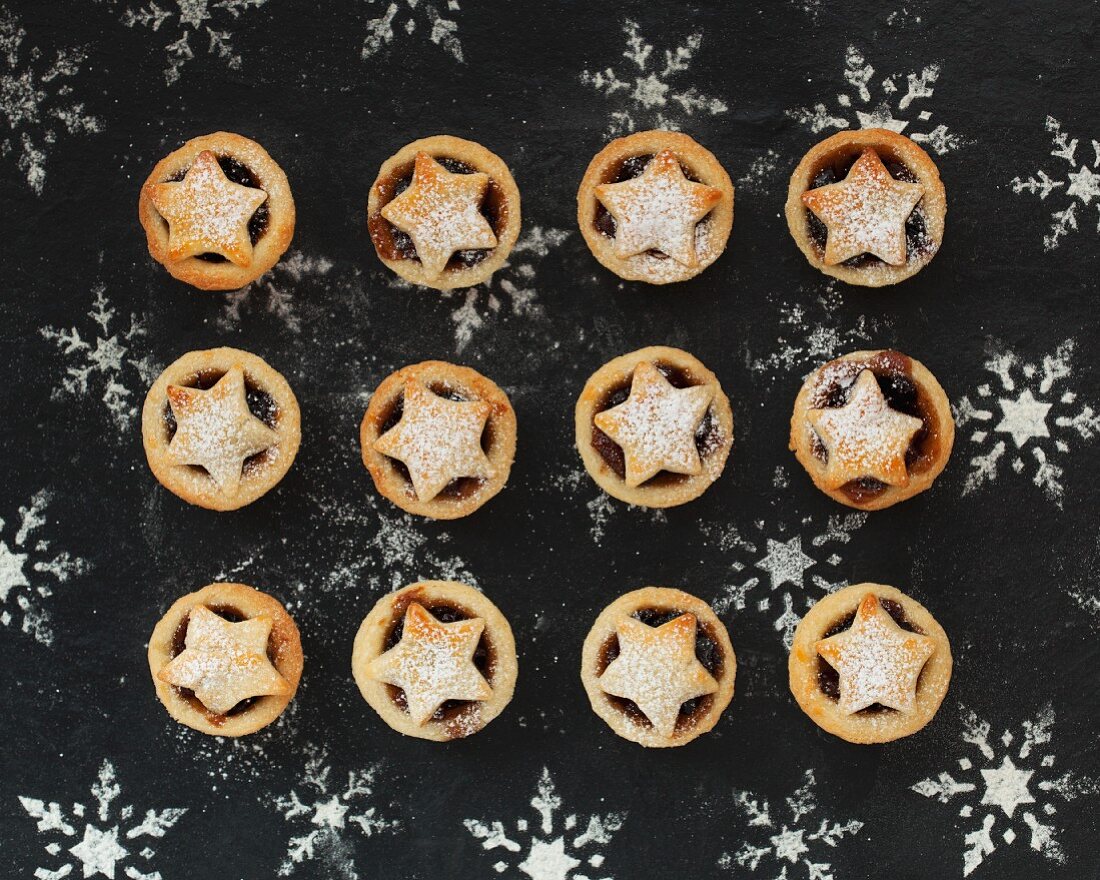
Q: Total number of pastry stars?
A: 12